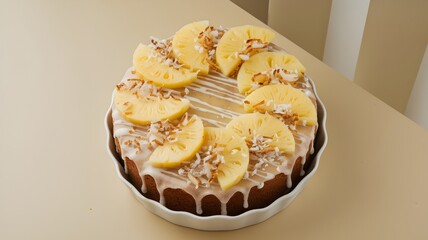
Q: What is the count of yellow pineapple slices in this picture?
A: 9